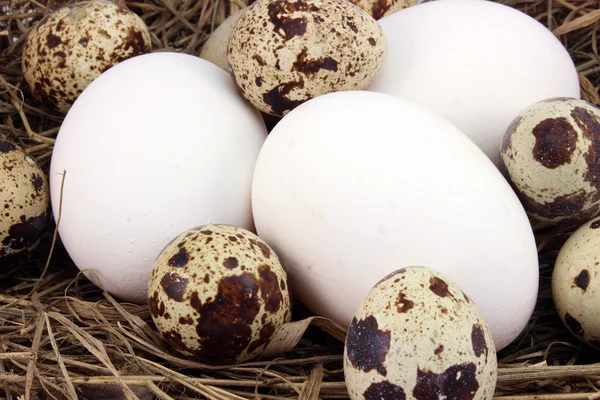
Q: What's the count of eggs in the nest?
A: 12